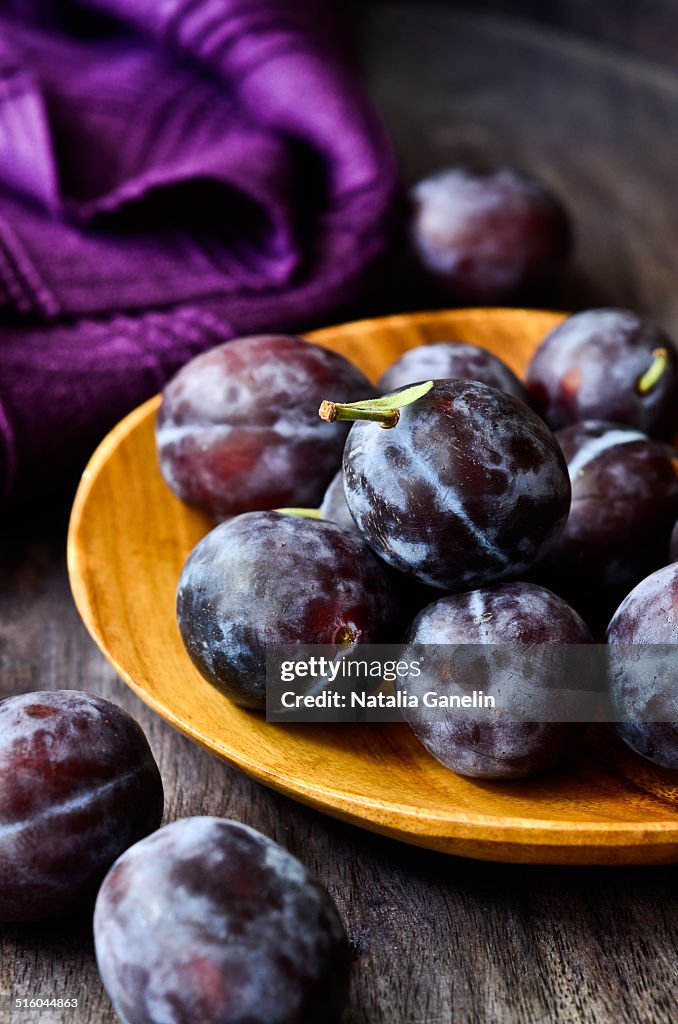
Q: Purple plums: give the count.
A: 12